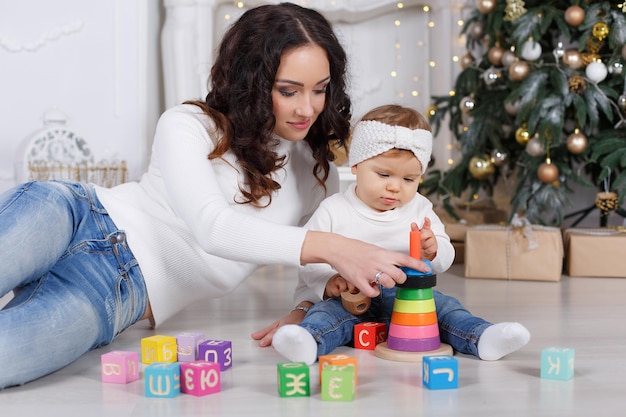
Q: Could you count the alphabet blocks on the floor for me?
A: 12